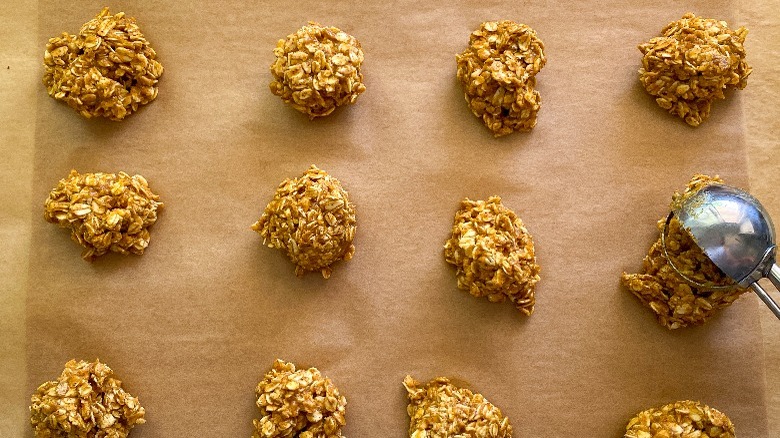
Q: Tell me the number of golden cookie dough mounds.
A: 12